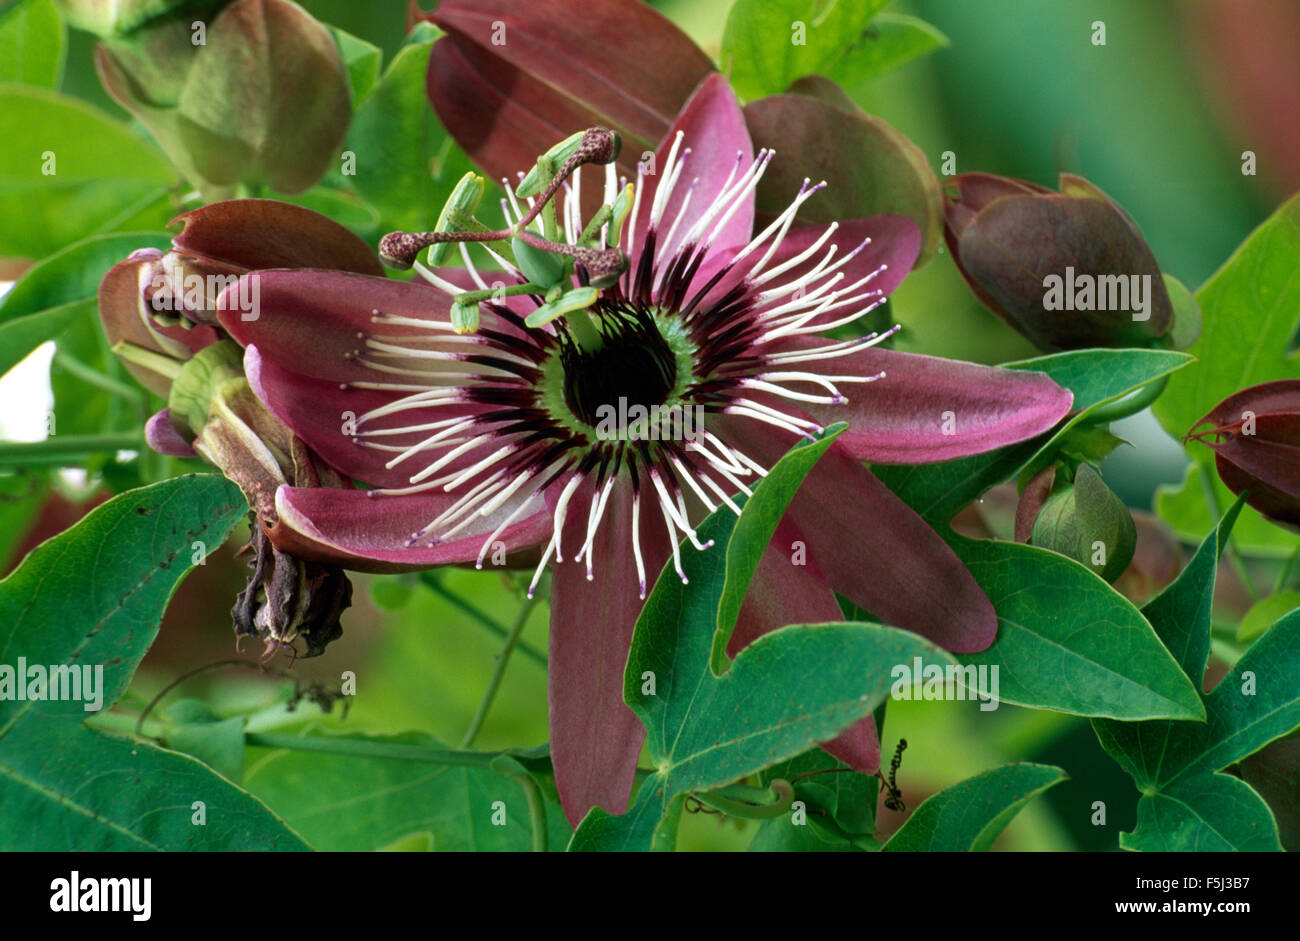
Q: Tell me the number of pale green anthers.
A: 5